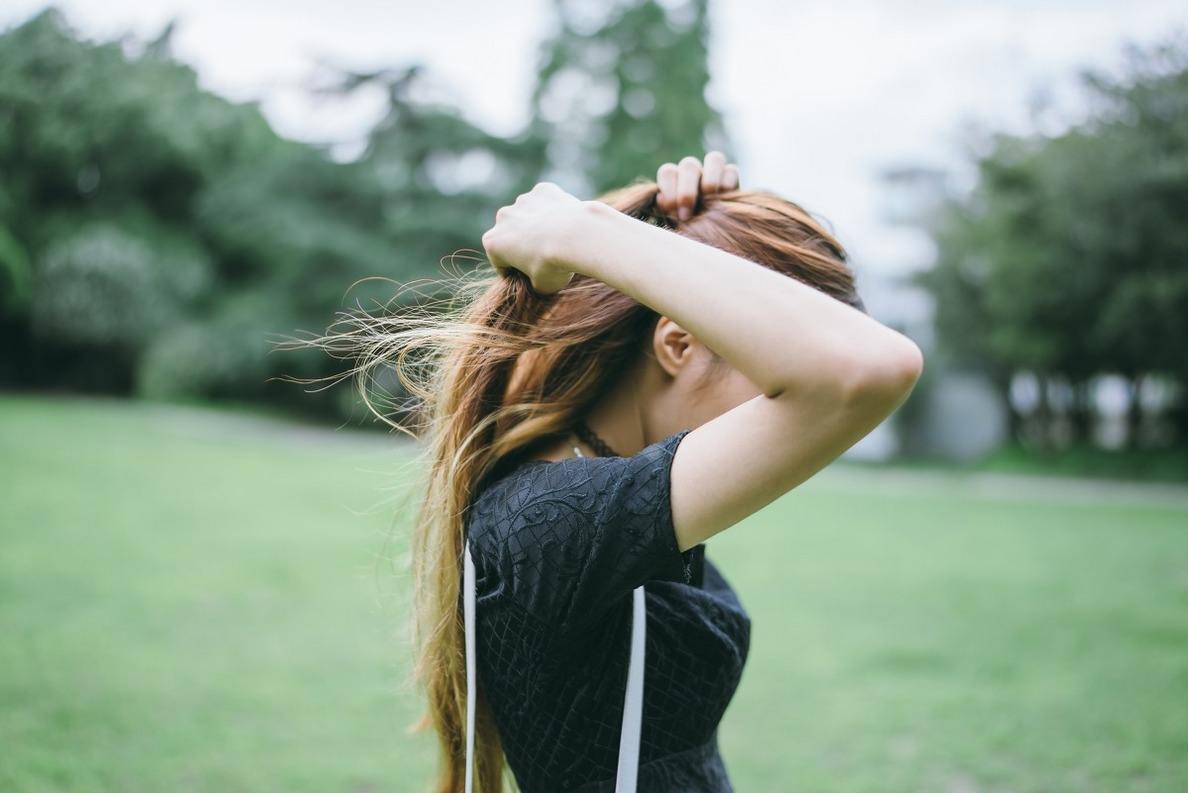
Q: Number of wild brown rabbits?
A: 0